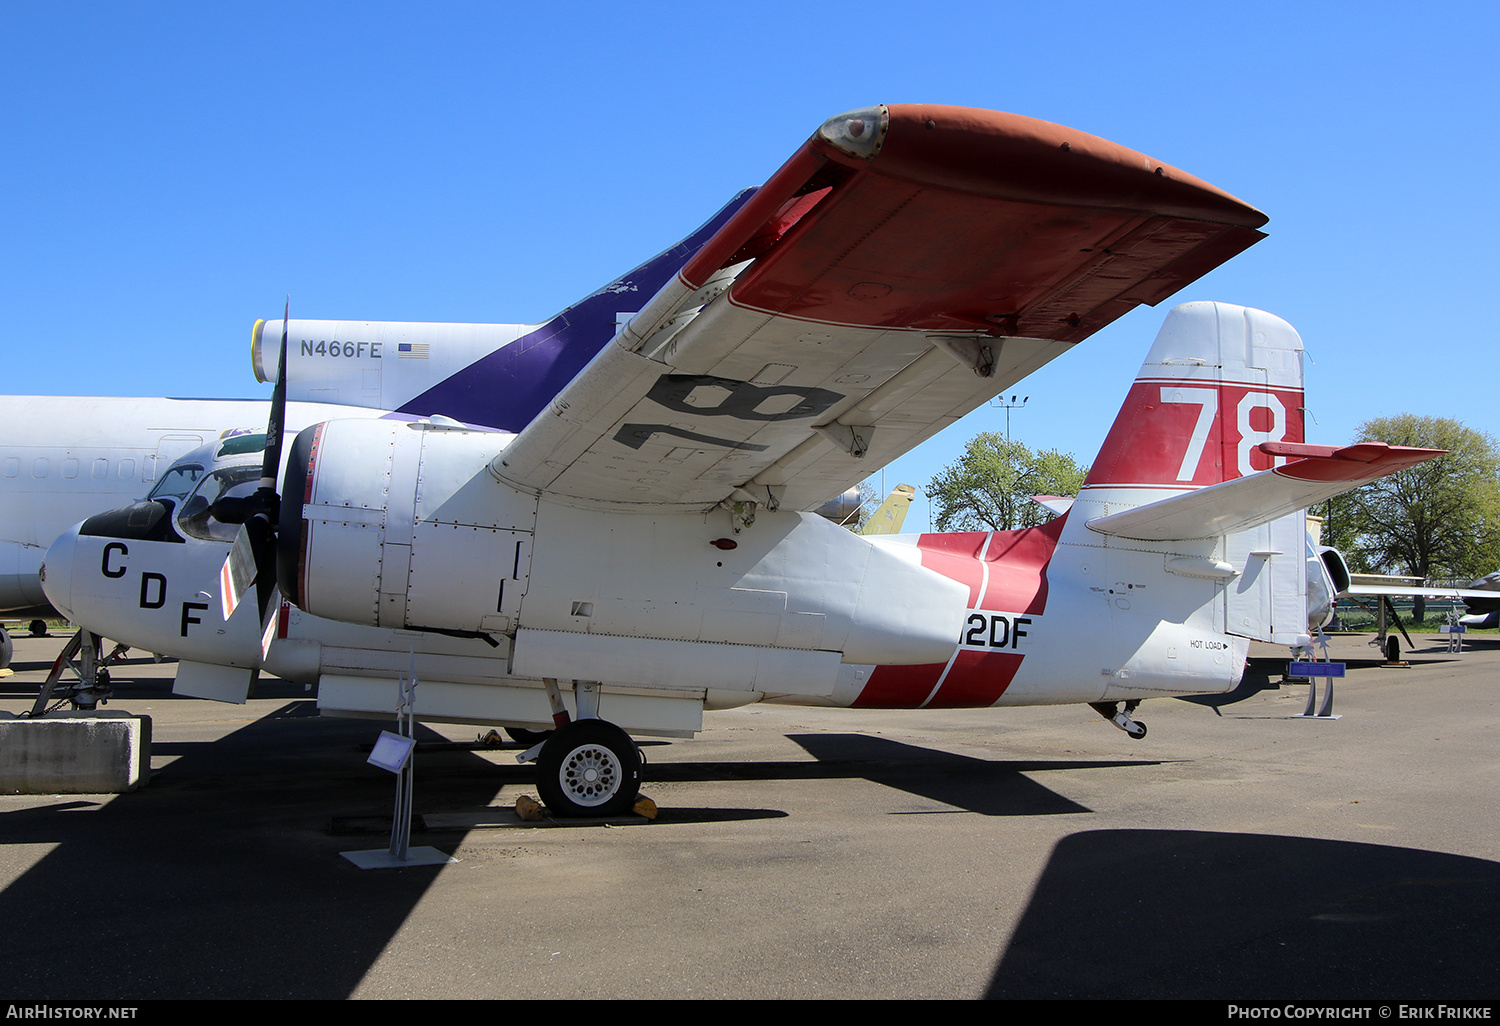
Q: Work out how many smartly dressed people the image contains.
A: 0